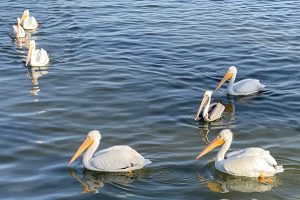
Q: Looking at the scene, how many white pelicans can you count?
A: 6